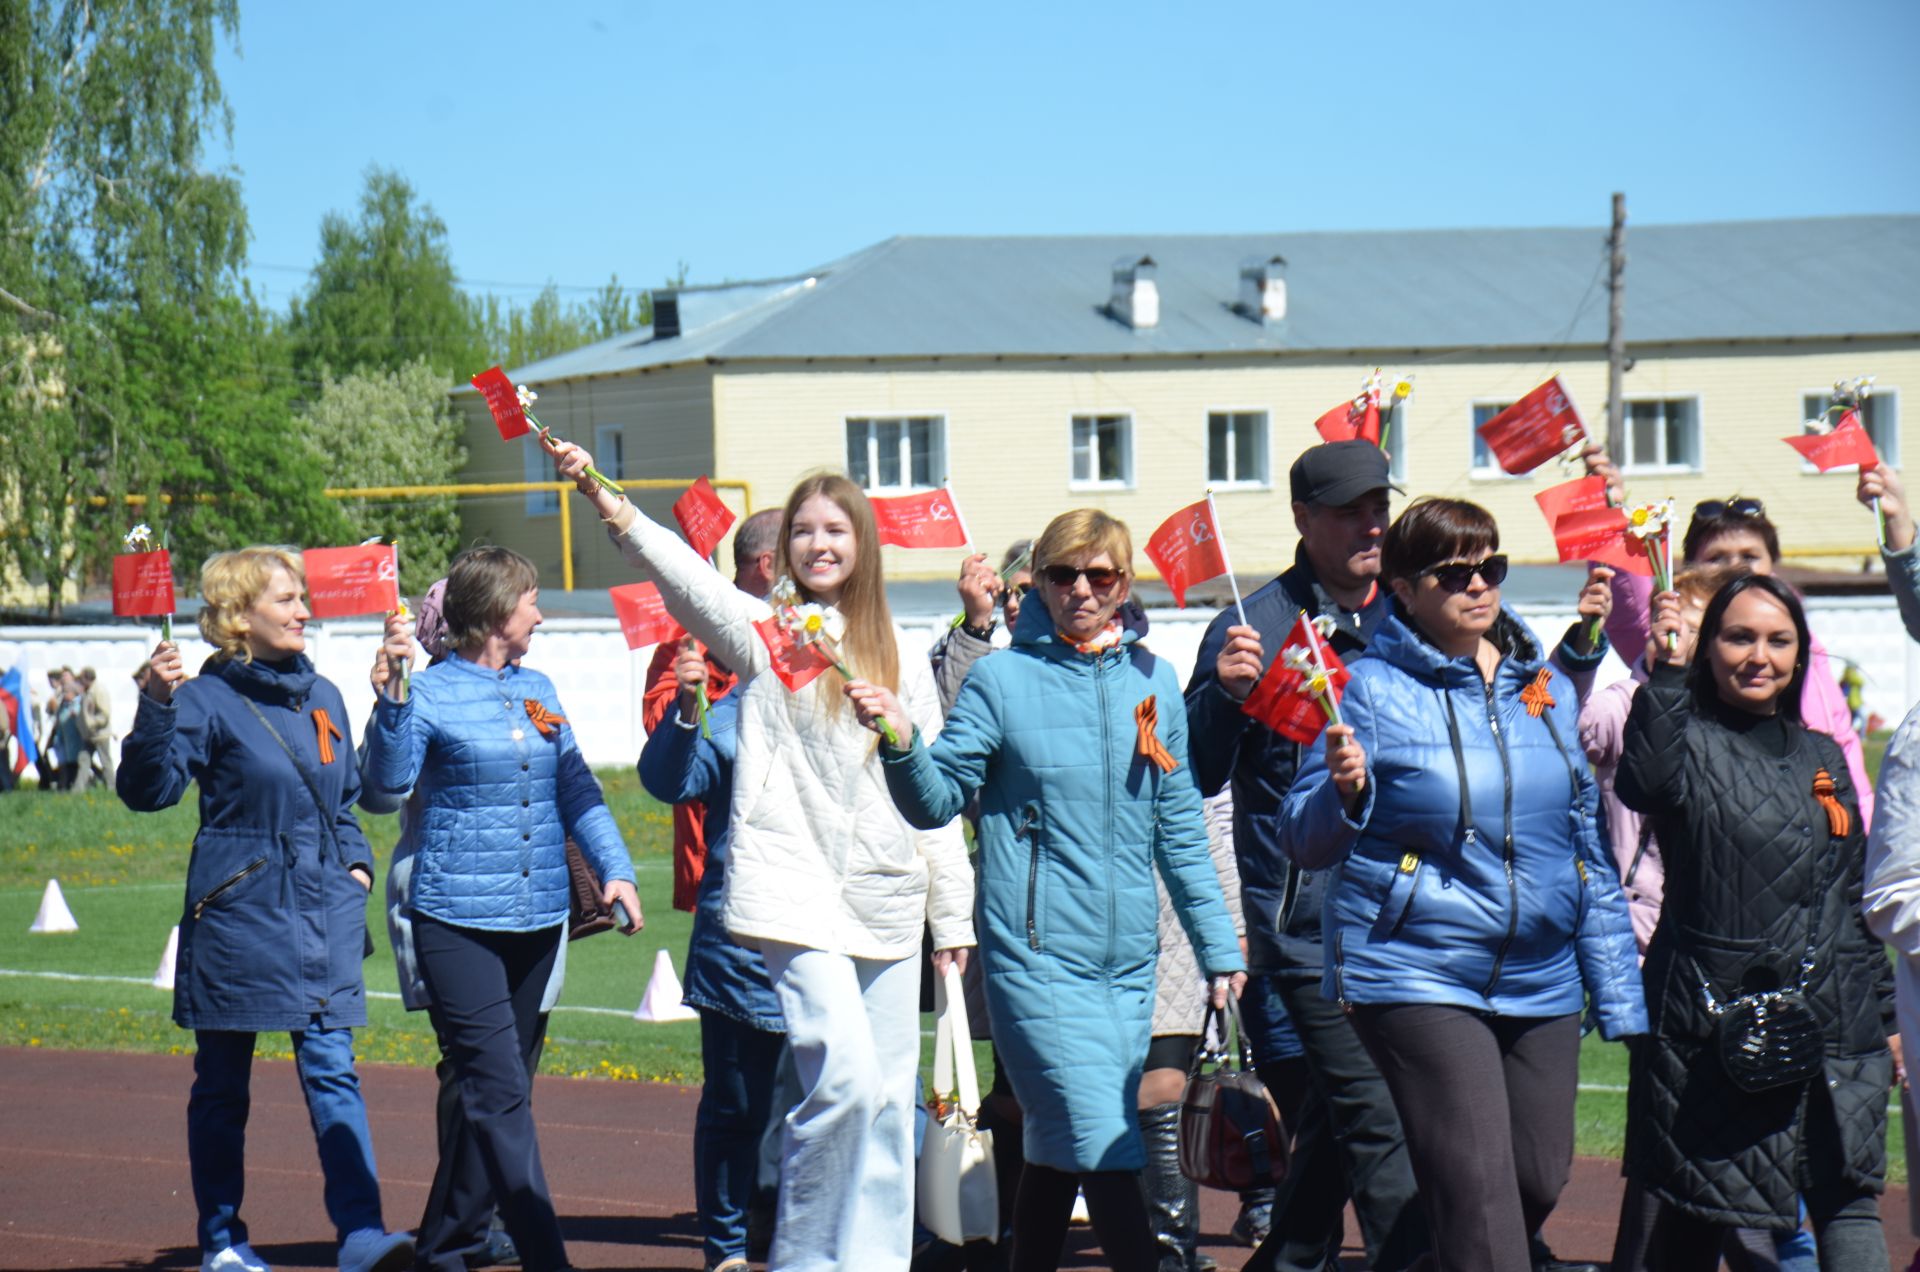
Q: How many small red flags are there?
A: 14